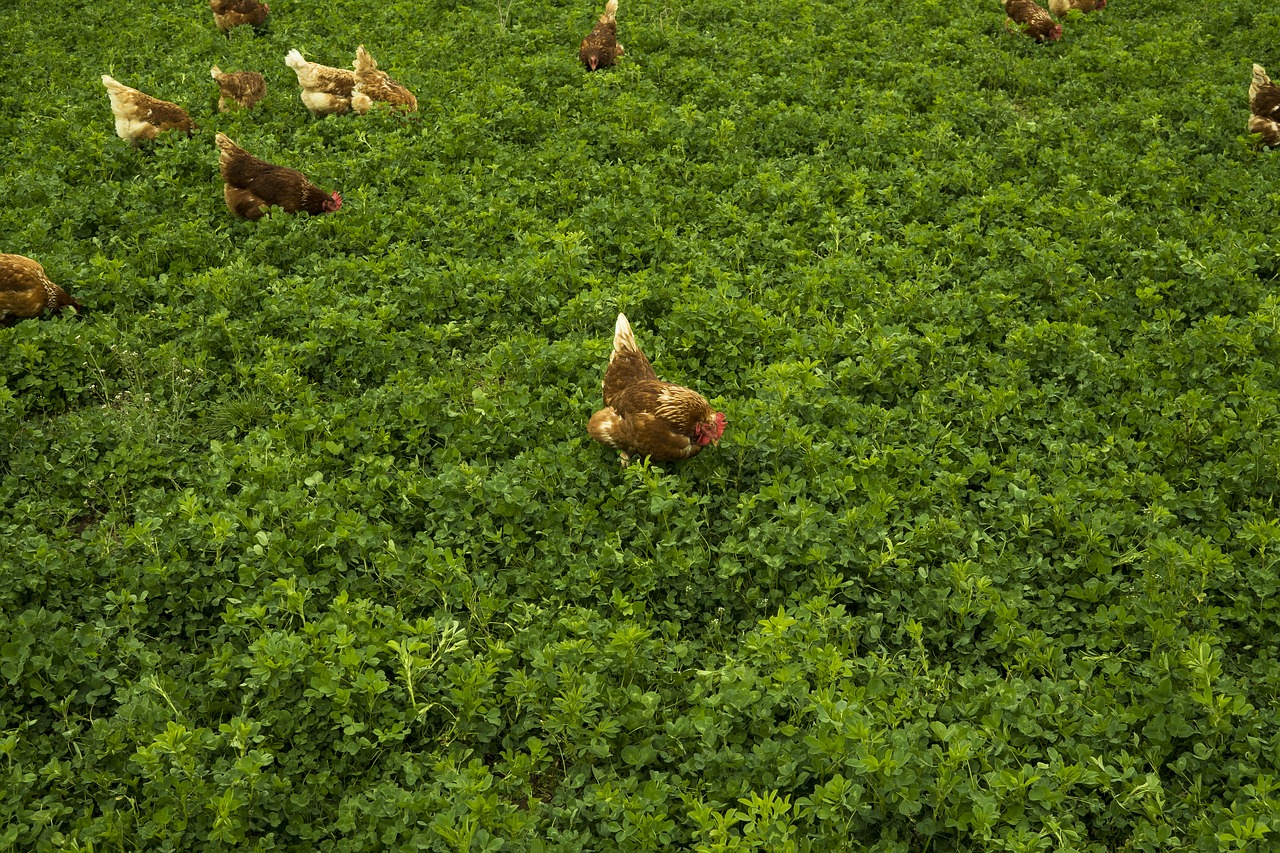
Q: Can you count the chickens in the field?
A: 12